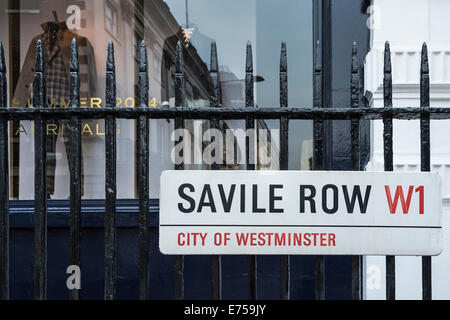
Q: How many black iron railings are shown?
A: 13